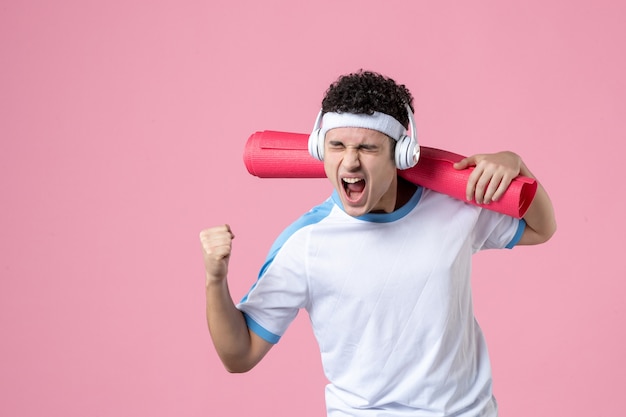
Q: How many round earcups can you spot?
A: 2